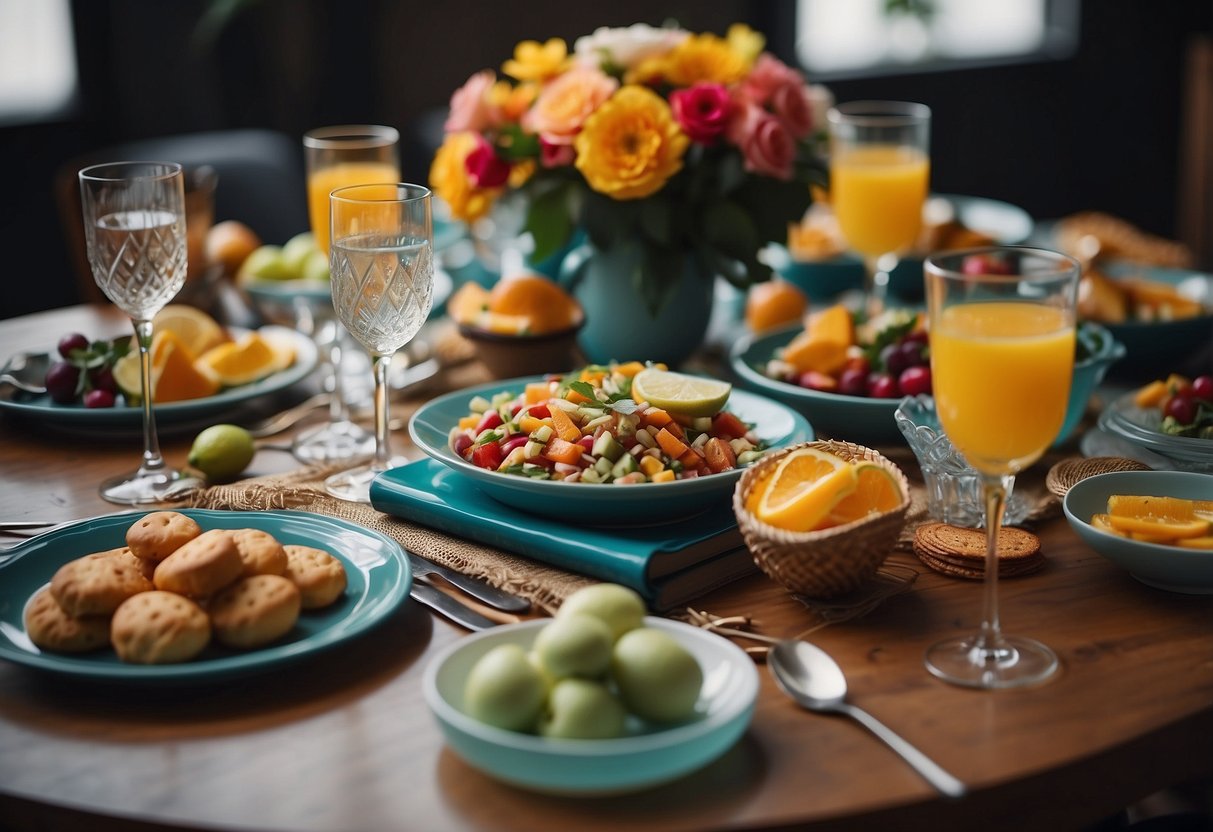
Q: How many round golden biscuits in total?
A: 9